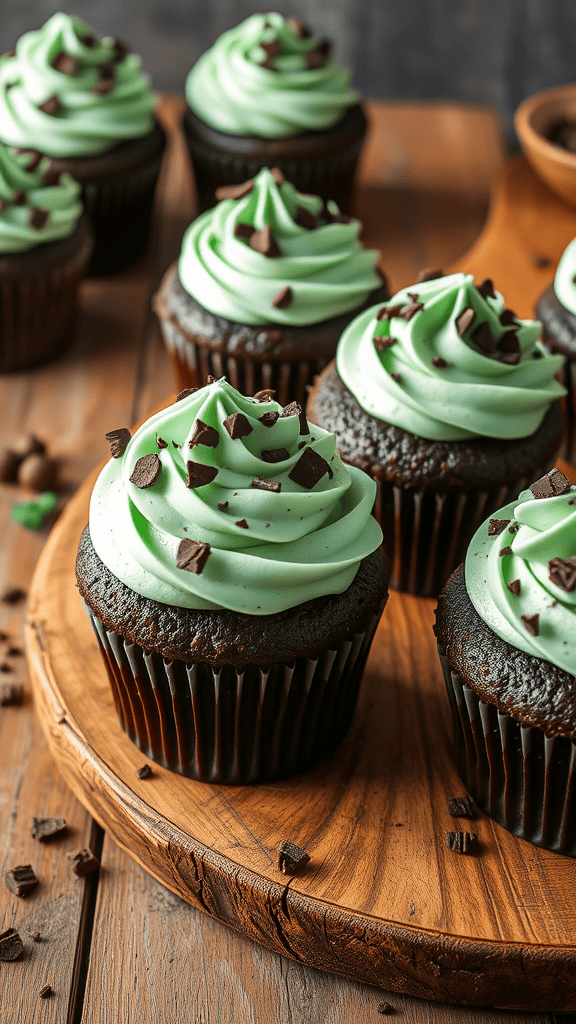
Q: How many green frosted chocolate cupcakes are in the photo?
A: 8